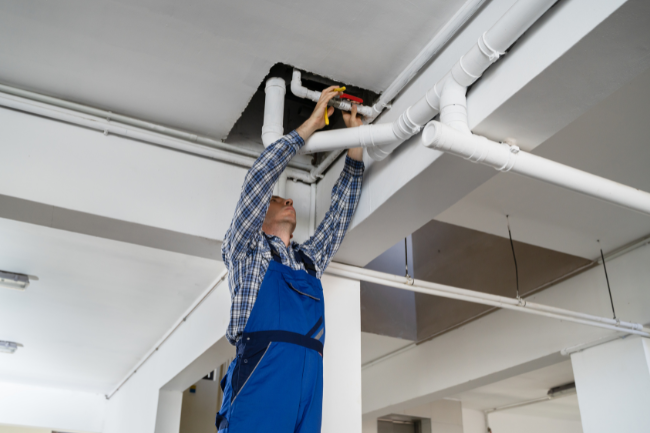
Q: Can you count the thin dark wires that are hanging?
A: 3